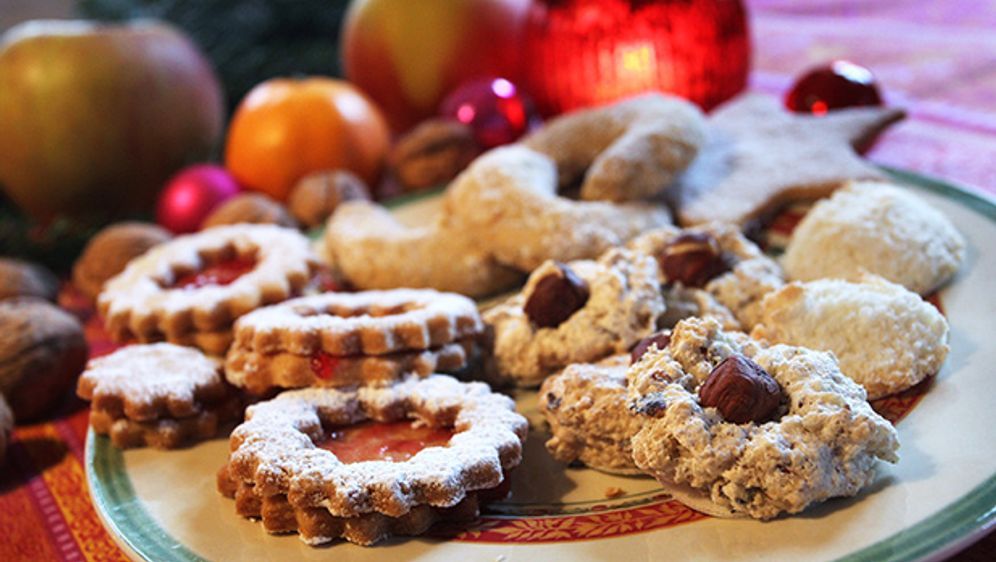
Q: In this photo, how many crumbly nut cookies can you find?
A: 4